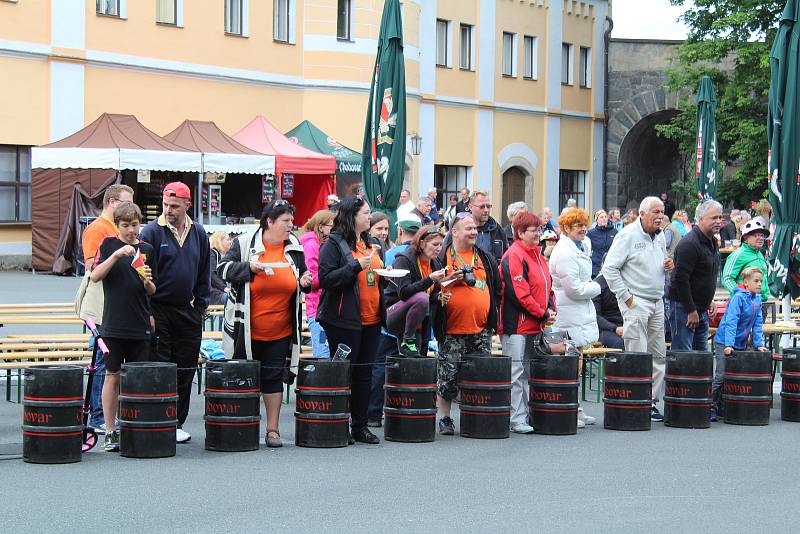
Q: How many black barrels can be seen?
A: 11